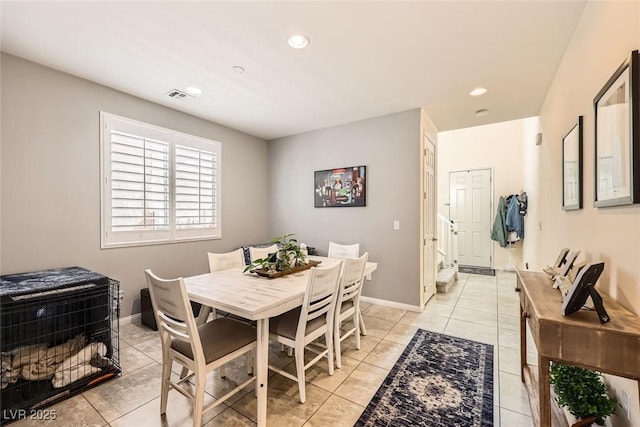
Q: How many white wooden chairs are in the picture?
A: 6